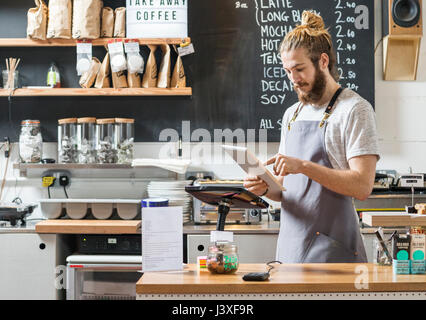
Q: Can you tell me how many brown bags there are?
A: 12